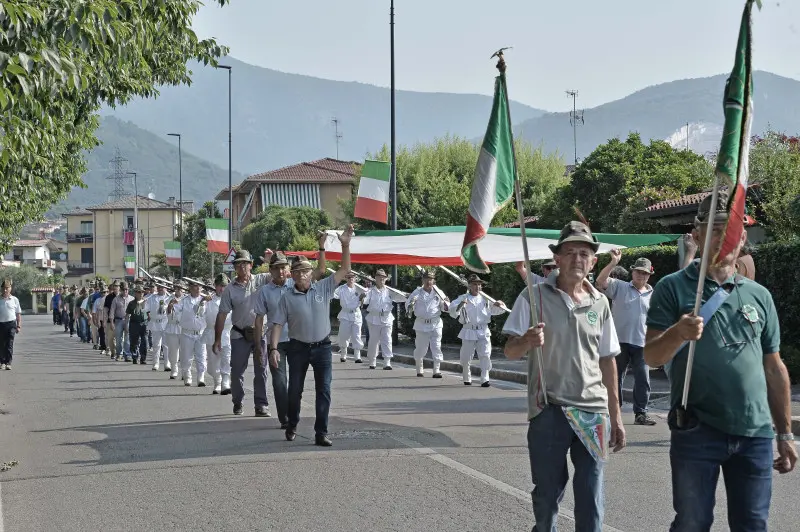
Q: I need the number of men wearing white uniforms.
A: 8